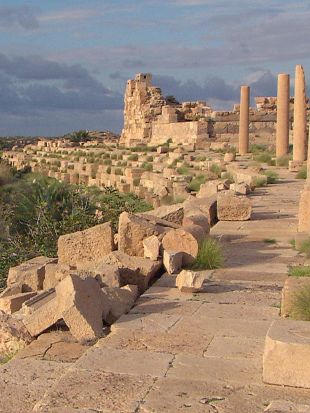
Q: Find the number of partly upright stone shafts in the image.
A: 3